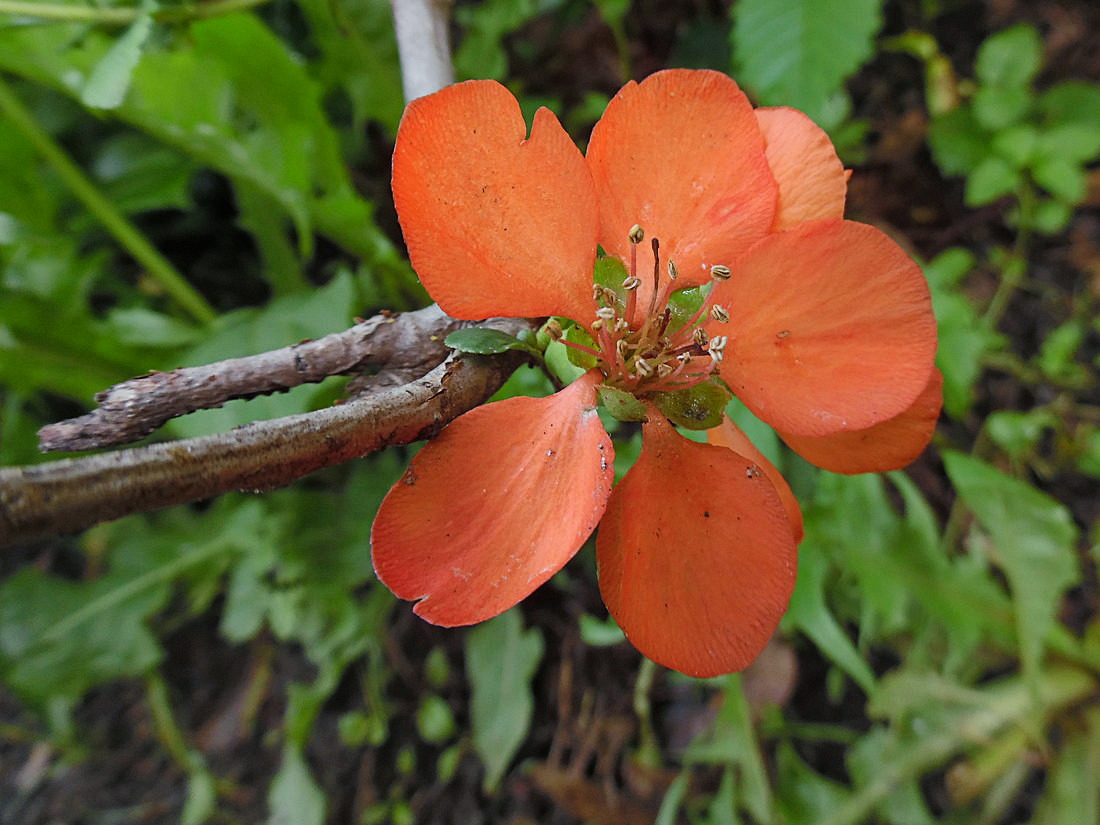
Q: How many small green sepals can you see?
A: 5